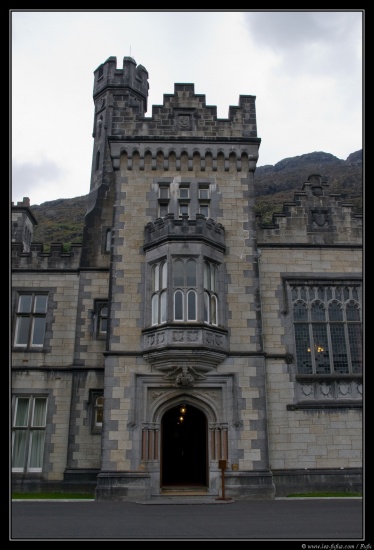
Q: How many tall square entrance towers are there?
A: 1